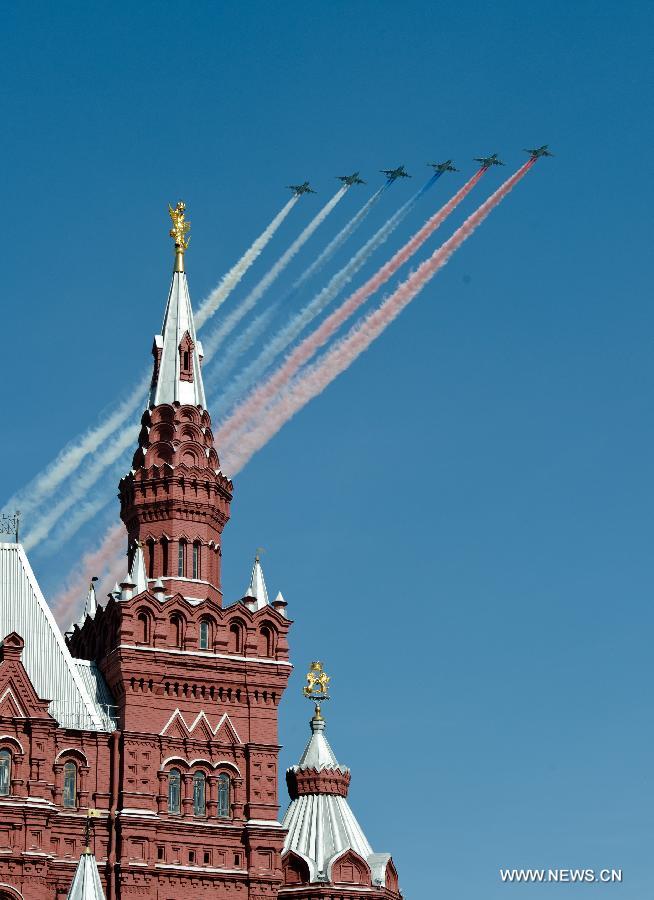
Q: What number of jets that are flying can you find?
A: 6